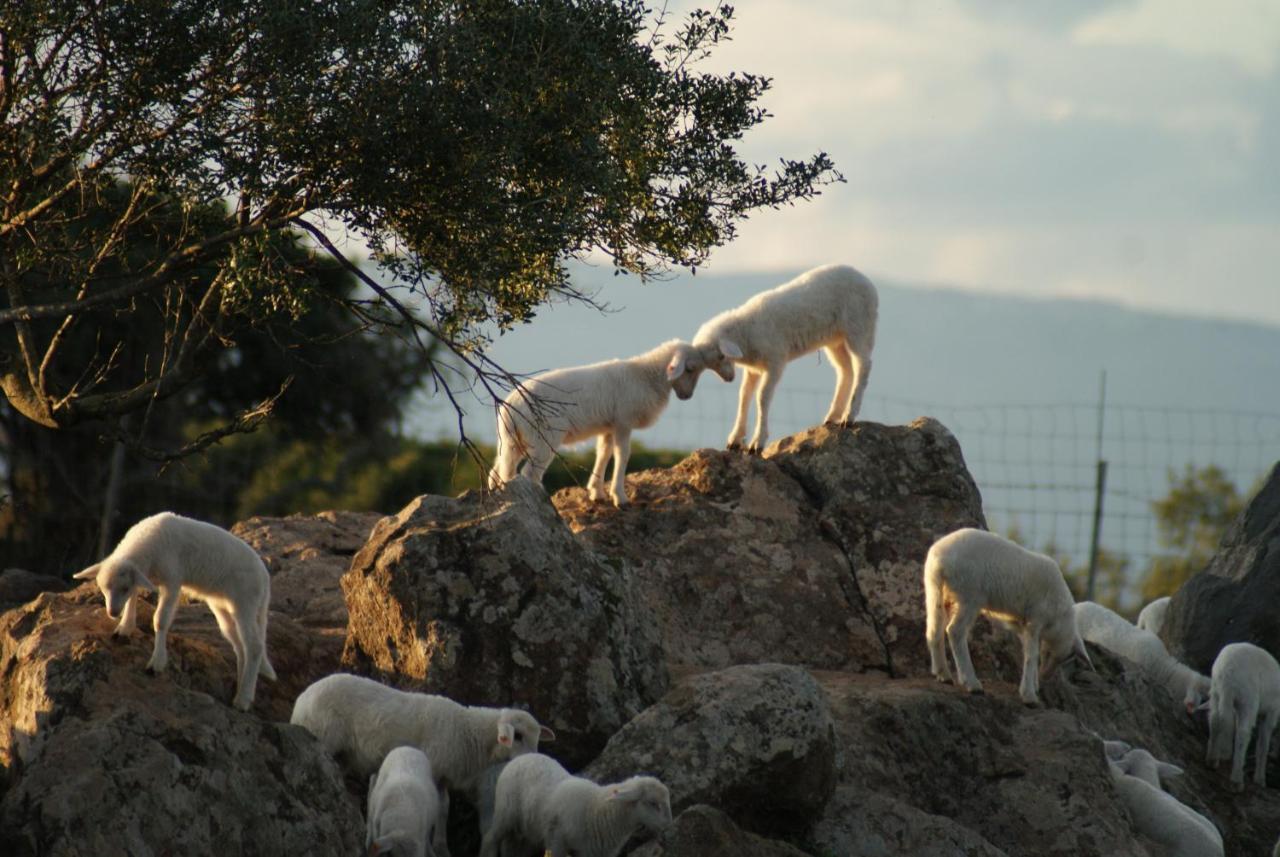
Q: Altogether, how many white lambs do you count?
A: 12